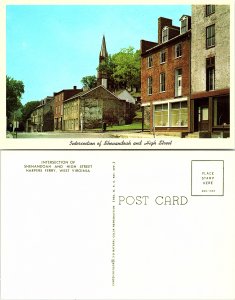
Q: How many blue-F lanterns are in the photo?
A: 0